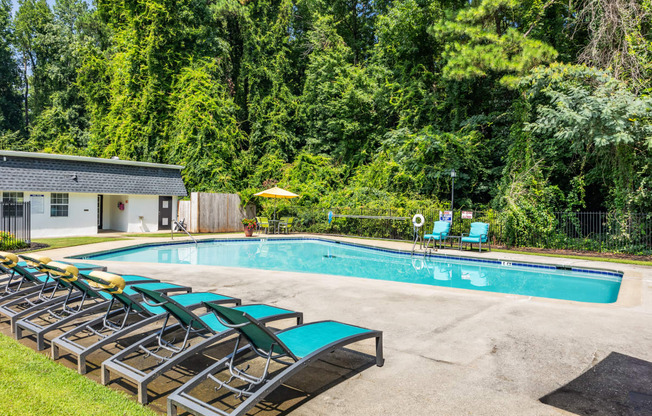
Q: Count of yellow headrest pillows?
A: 4